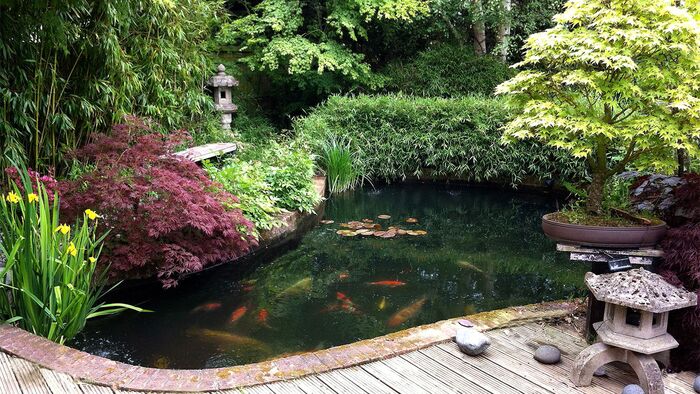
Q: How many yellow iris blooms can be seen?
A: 6